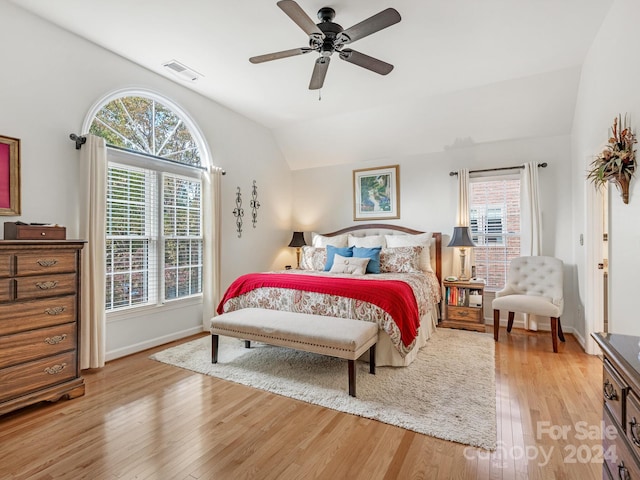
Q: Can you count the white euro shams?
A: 3